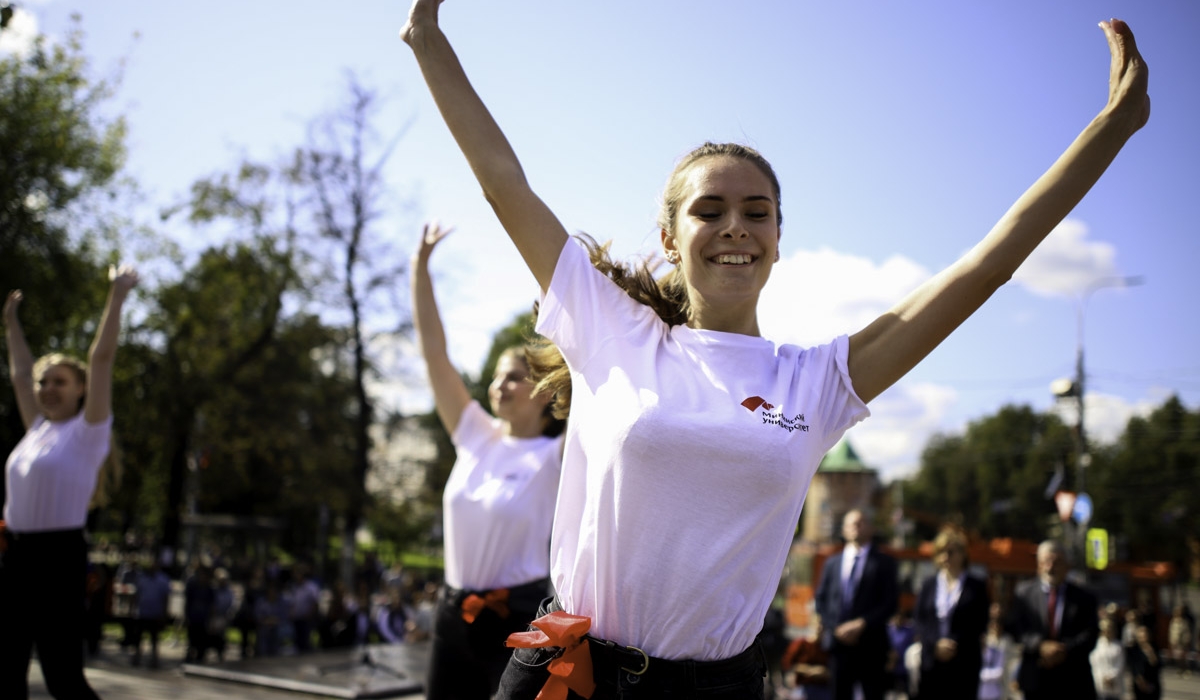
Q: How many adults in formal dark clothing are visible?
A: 3